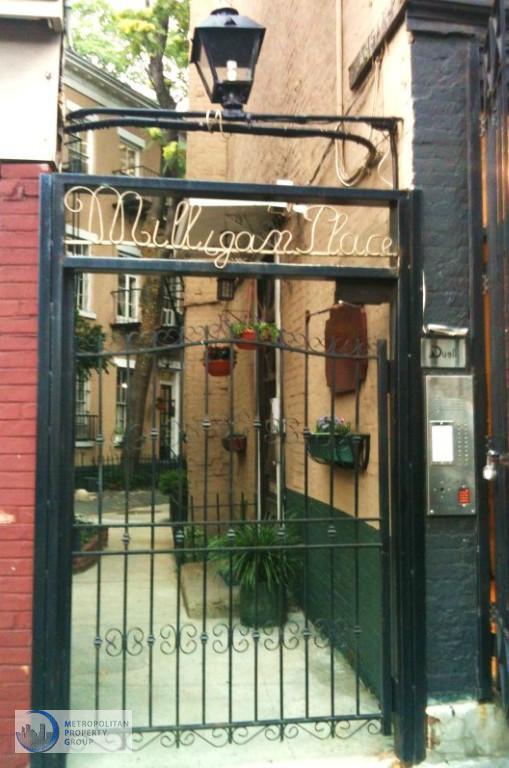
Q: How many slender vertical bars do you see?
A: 11